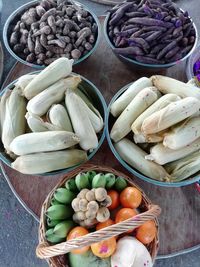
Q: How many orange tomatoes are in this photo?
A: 7